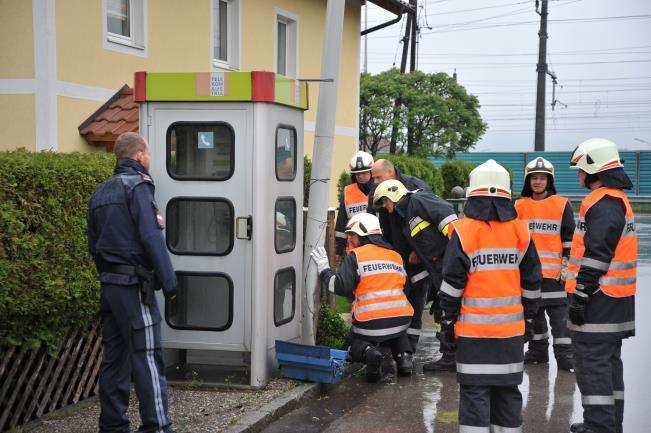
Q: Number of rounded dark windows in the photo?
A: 6